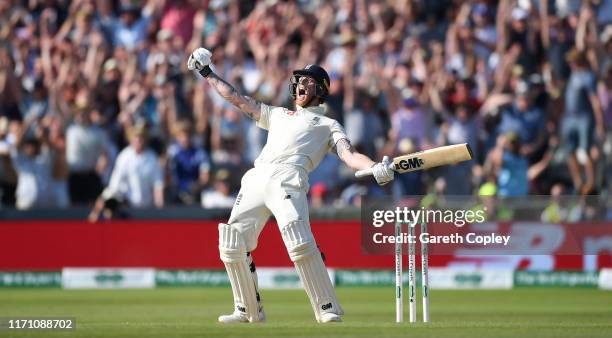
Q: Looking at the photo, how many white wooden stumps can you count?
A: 3